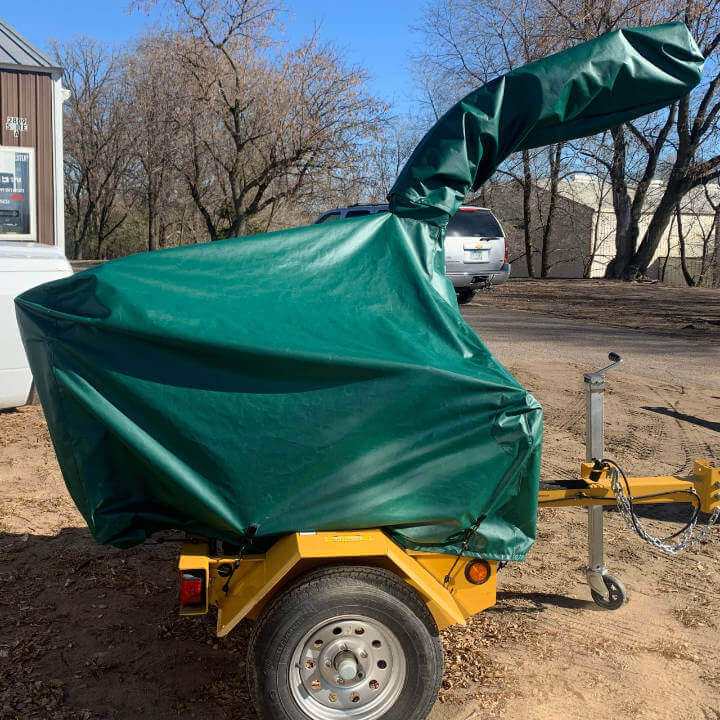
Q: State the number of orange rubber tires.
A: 0